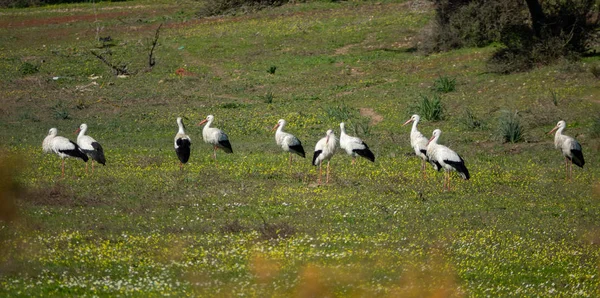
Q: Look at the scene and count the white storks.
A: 10